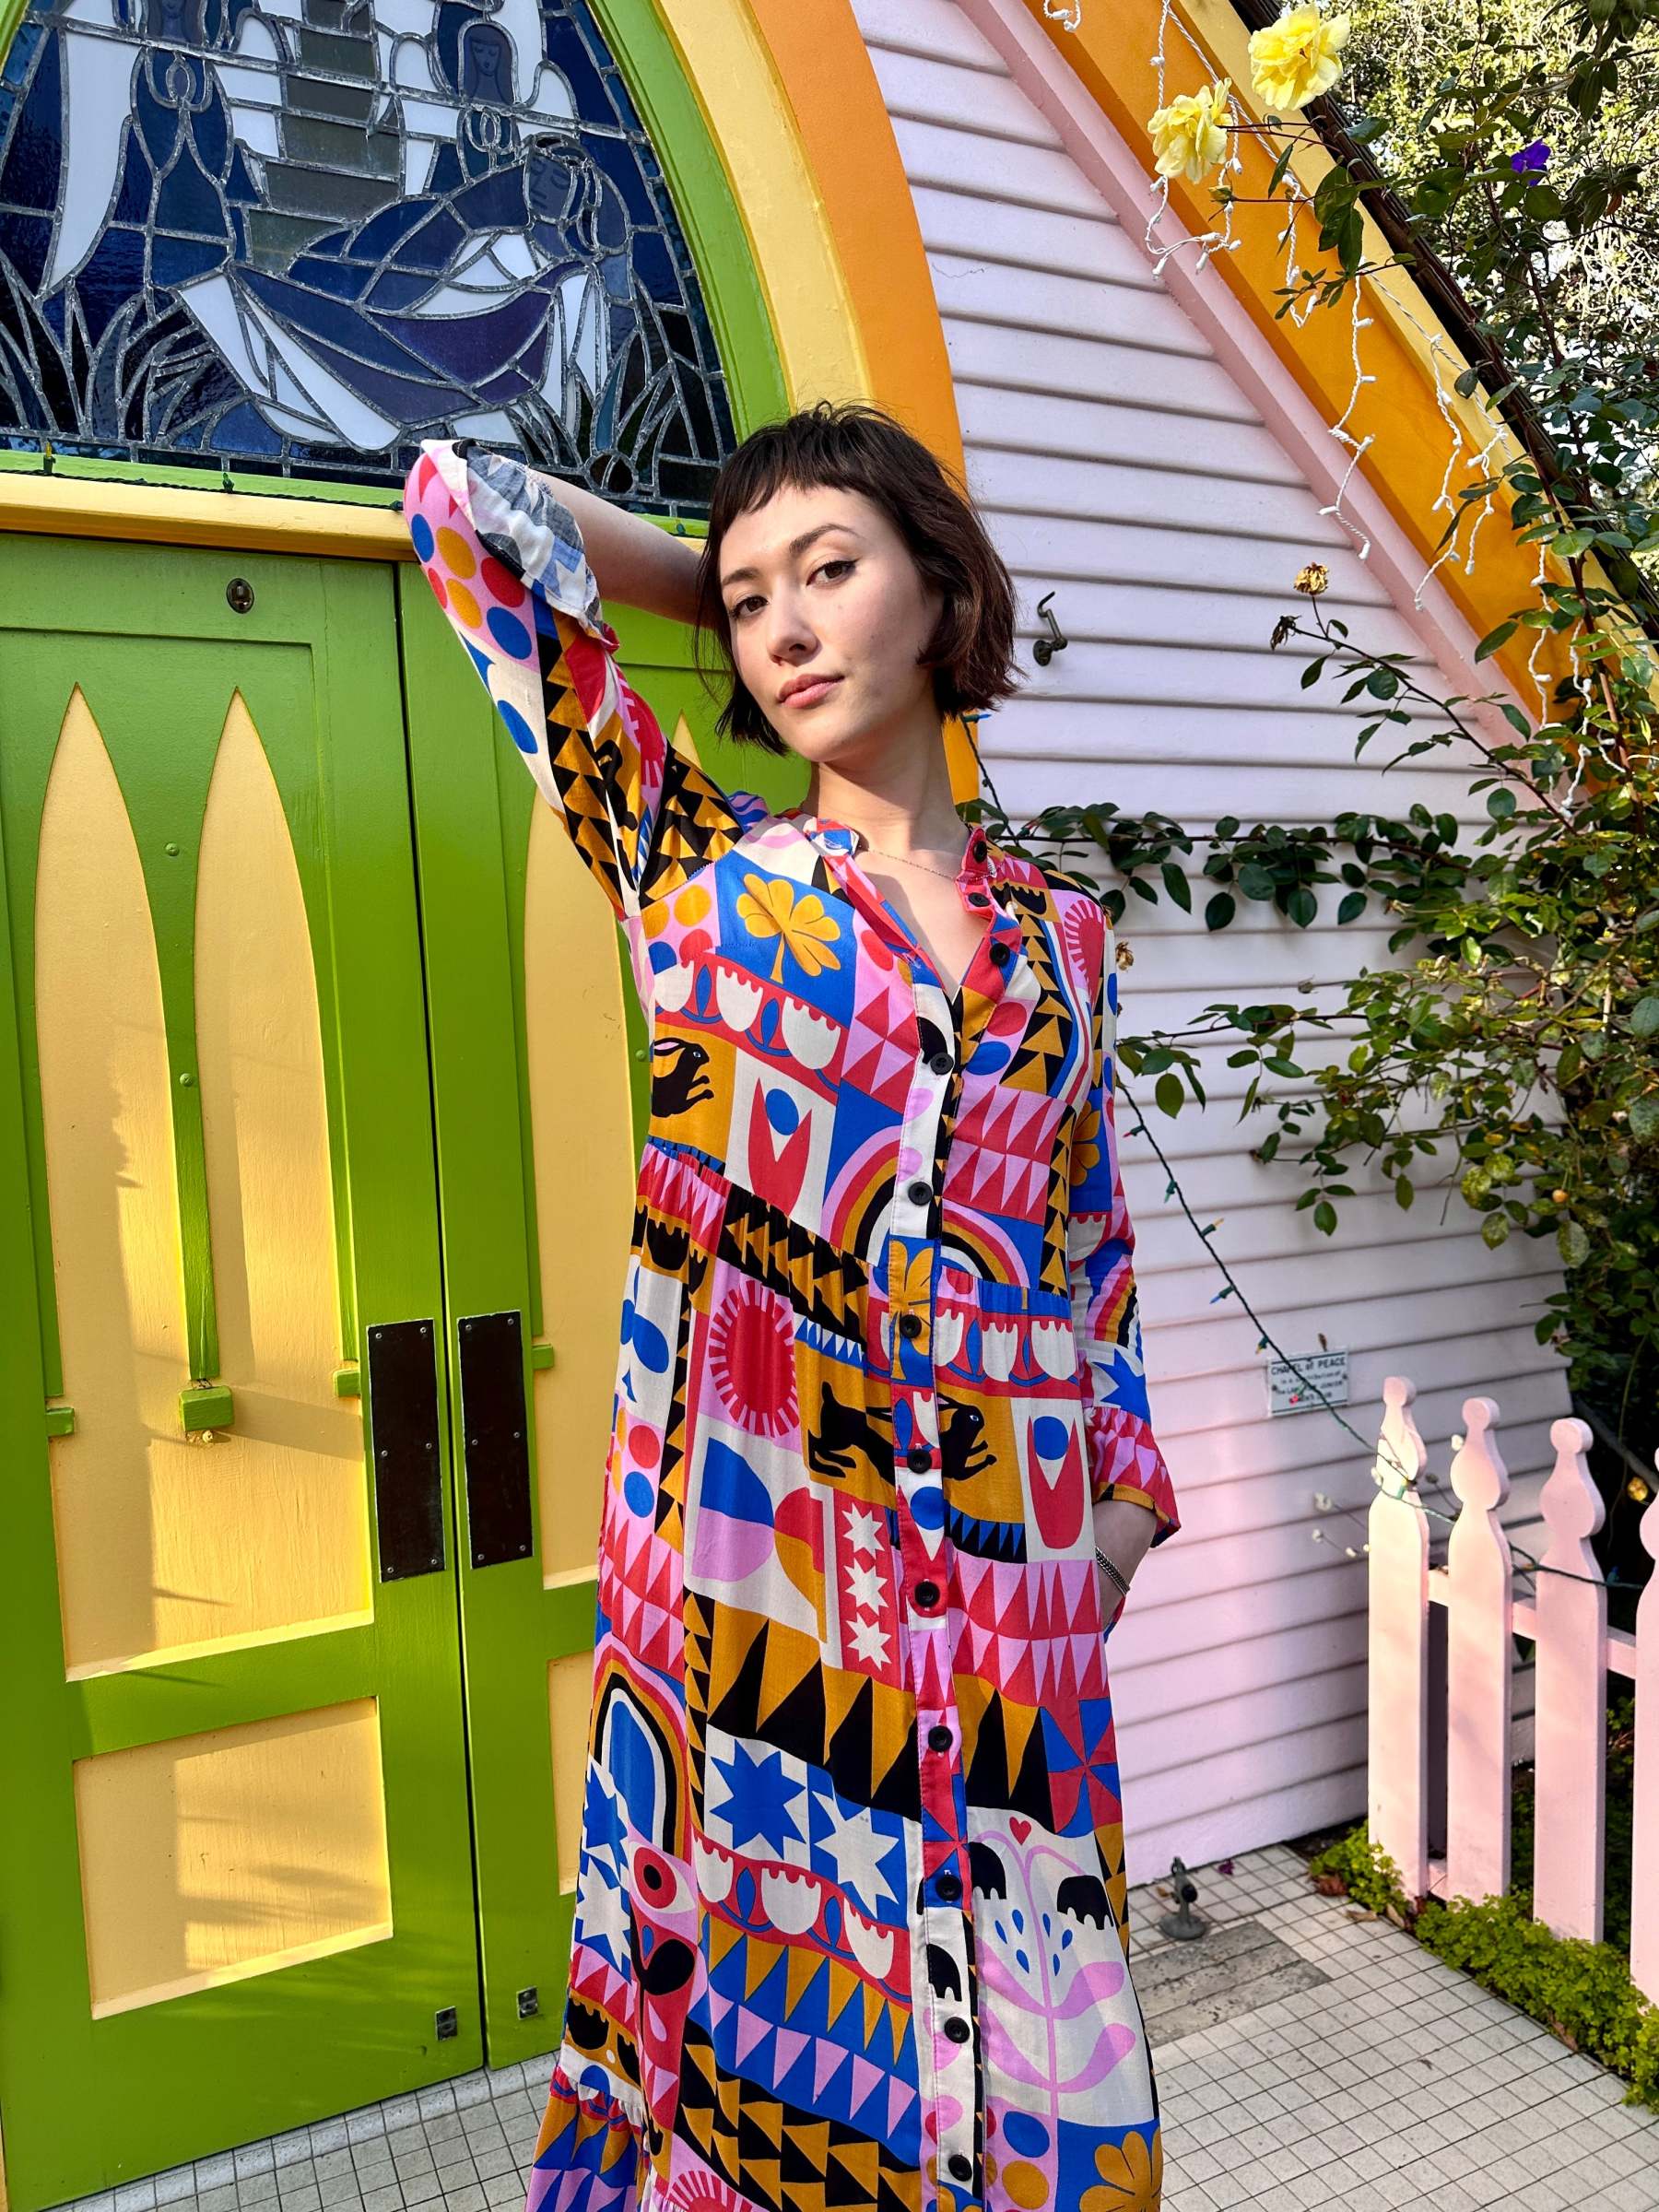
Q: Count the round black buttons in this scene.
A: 12